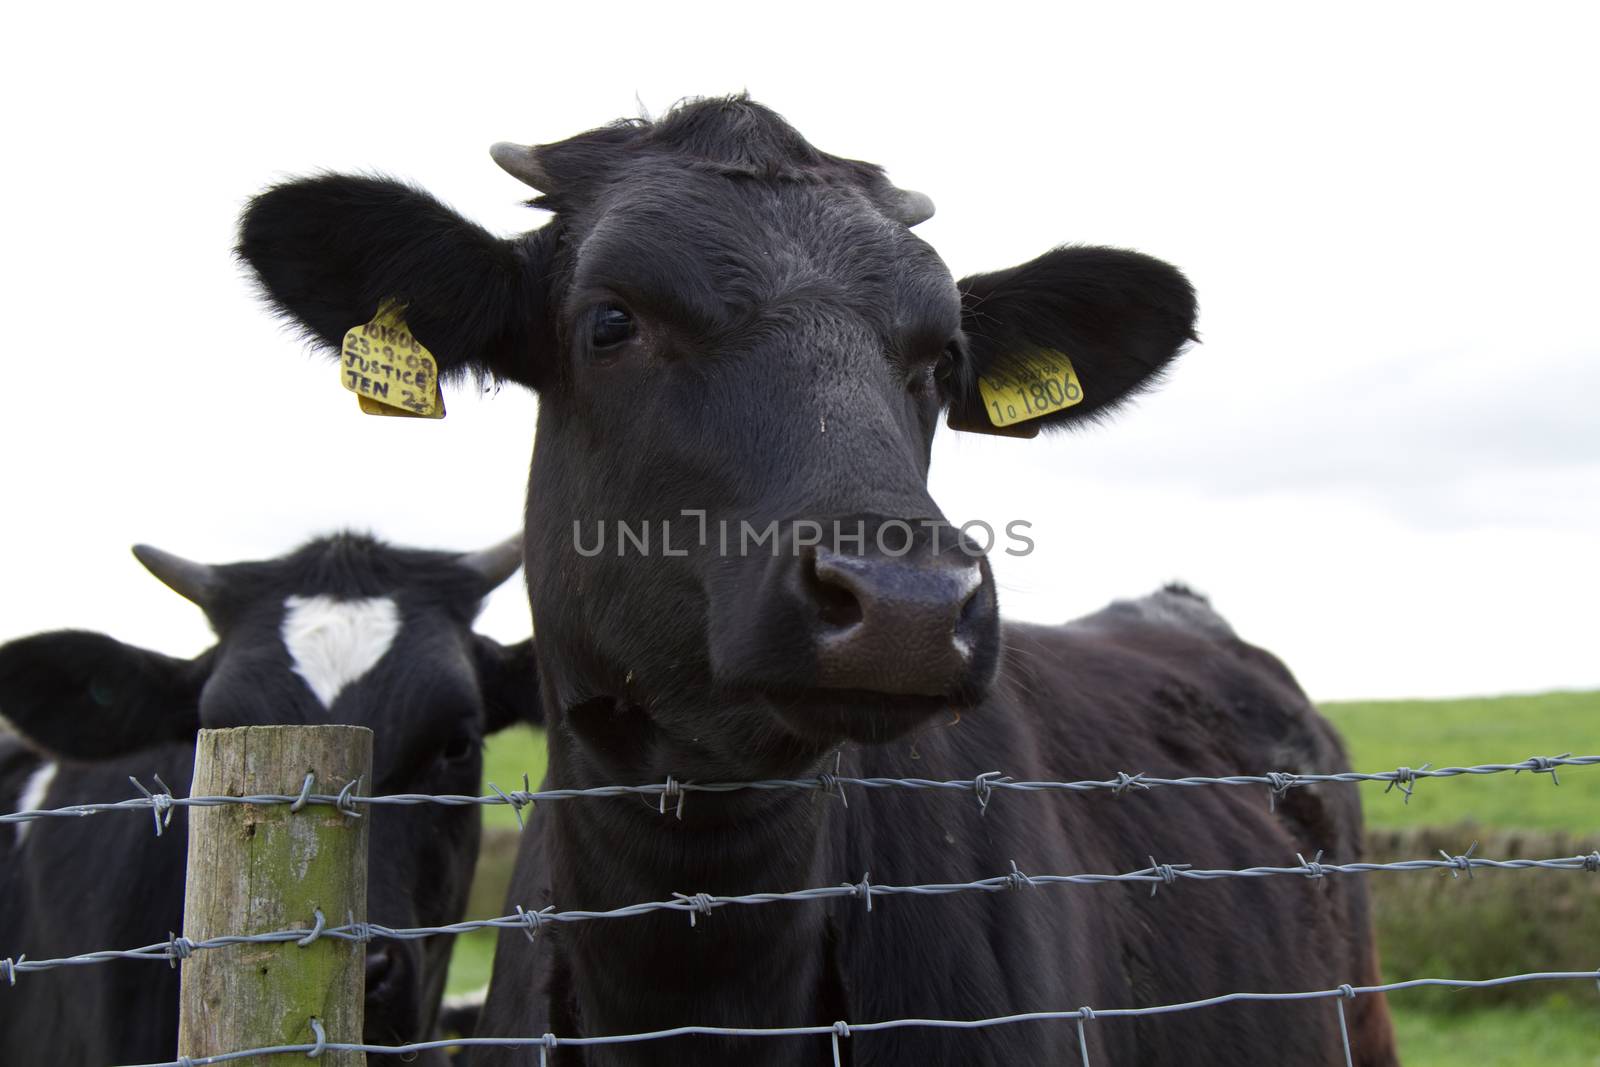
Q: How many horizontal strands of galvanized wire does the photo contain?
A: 3